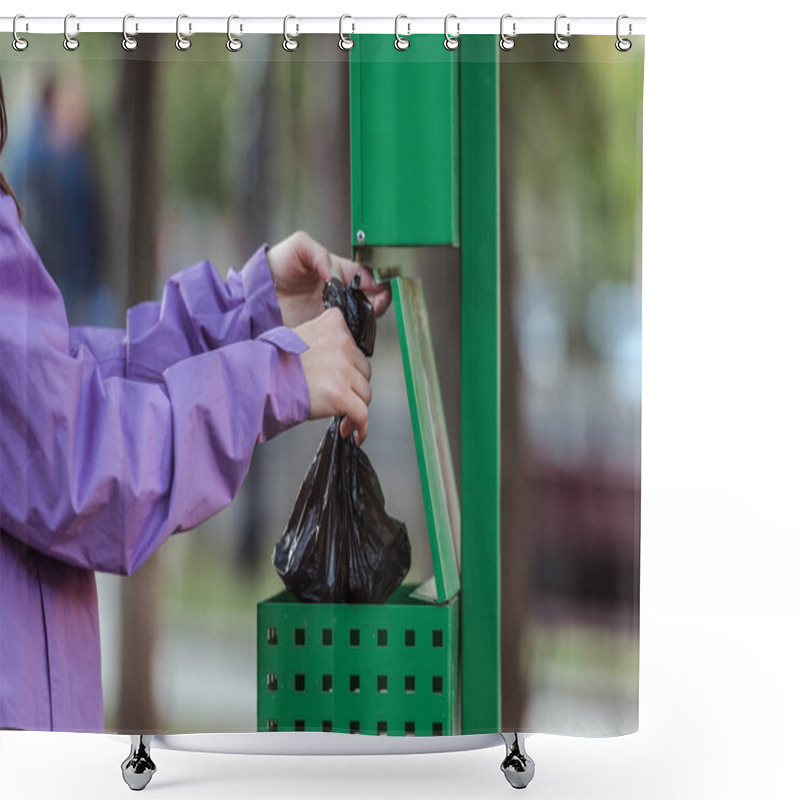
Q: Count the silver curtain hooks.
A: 12